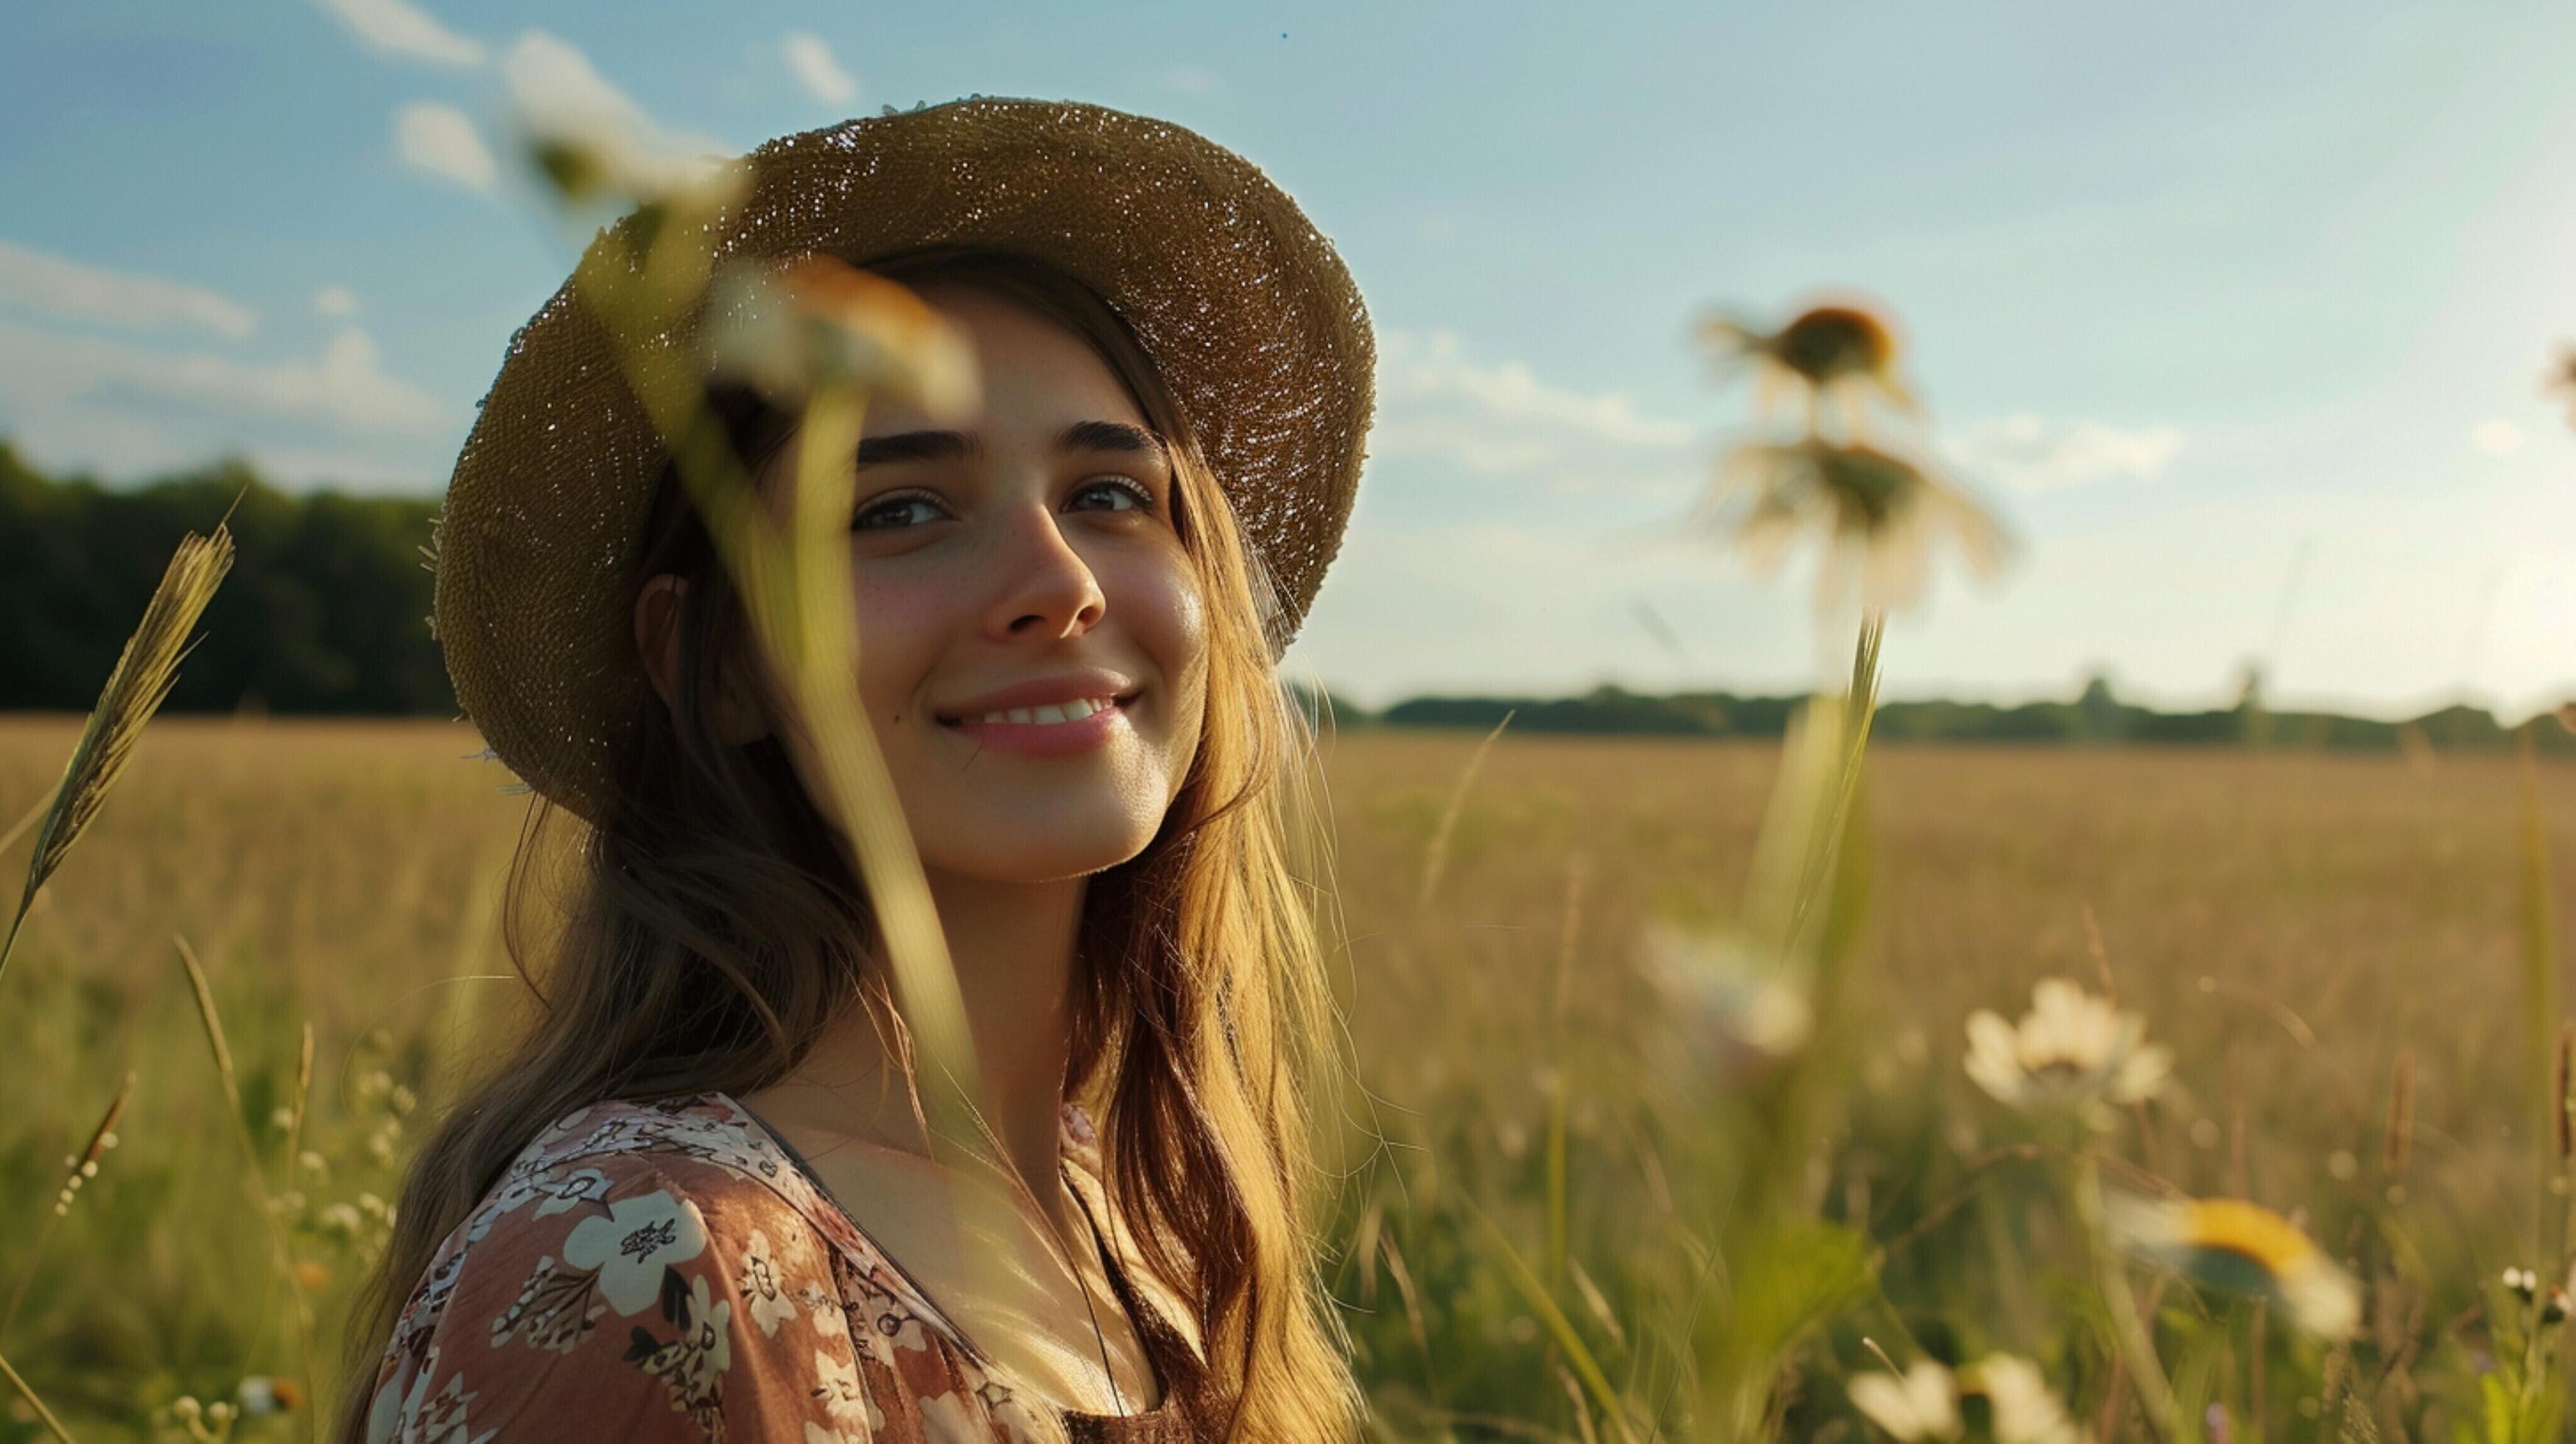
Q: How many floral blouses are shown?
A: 1